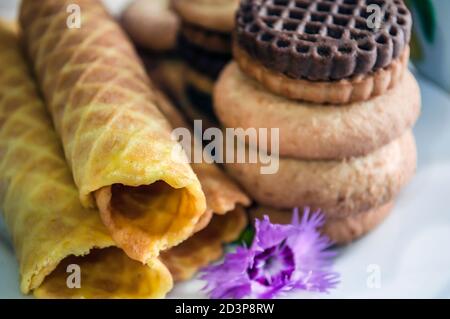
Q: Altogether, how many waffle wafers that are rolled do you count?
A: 3